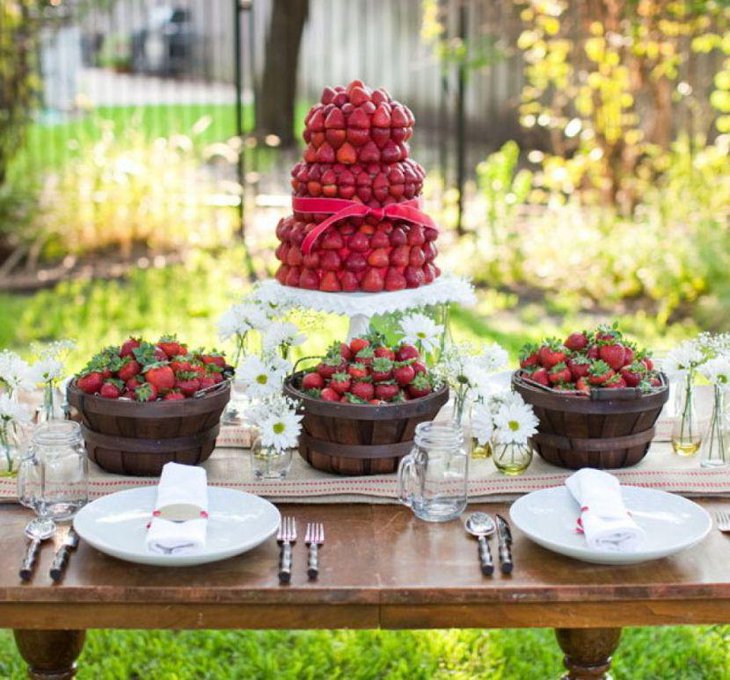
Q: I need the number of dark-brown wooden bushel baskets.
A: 3